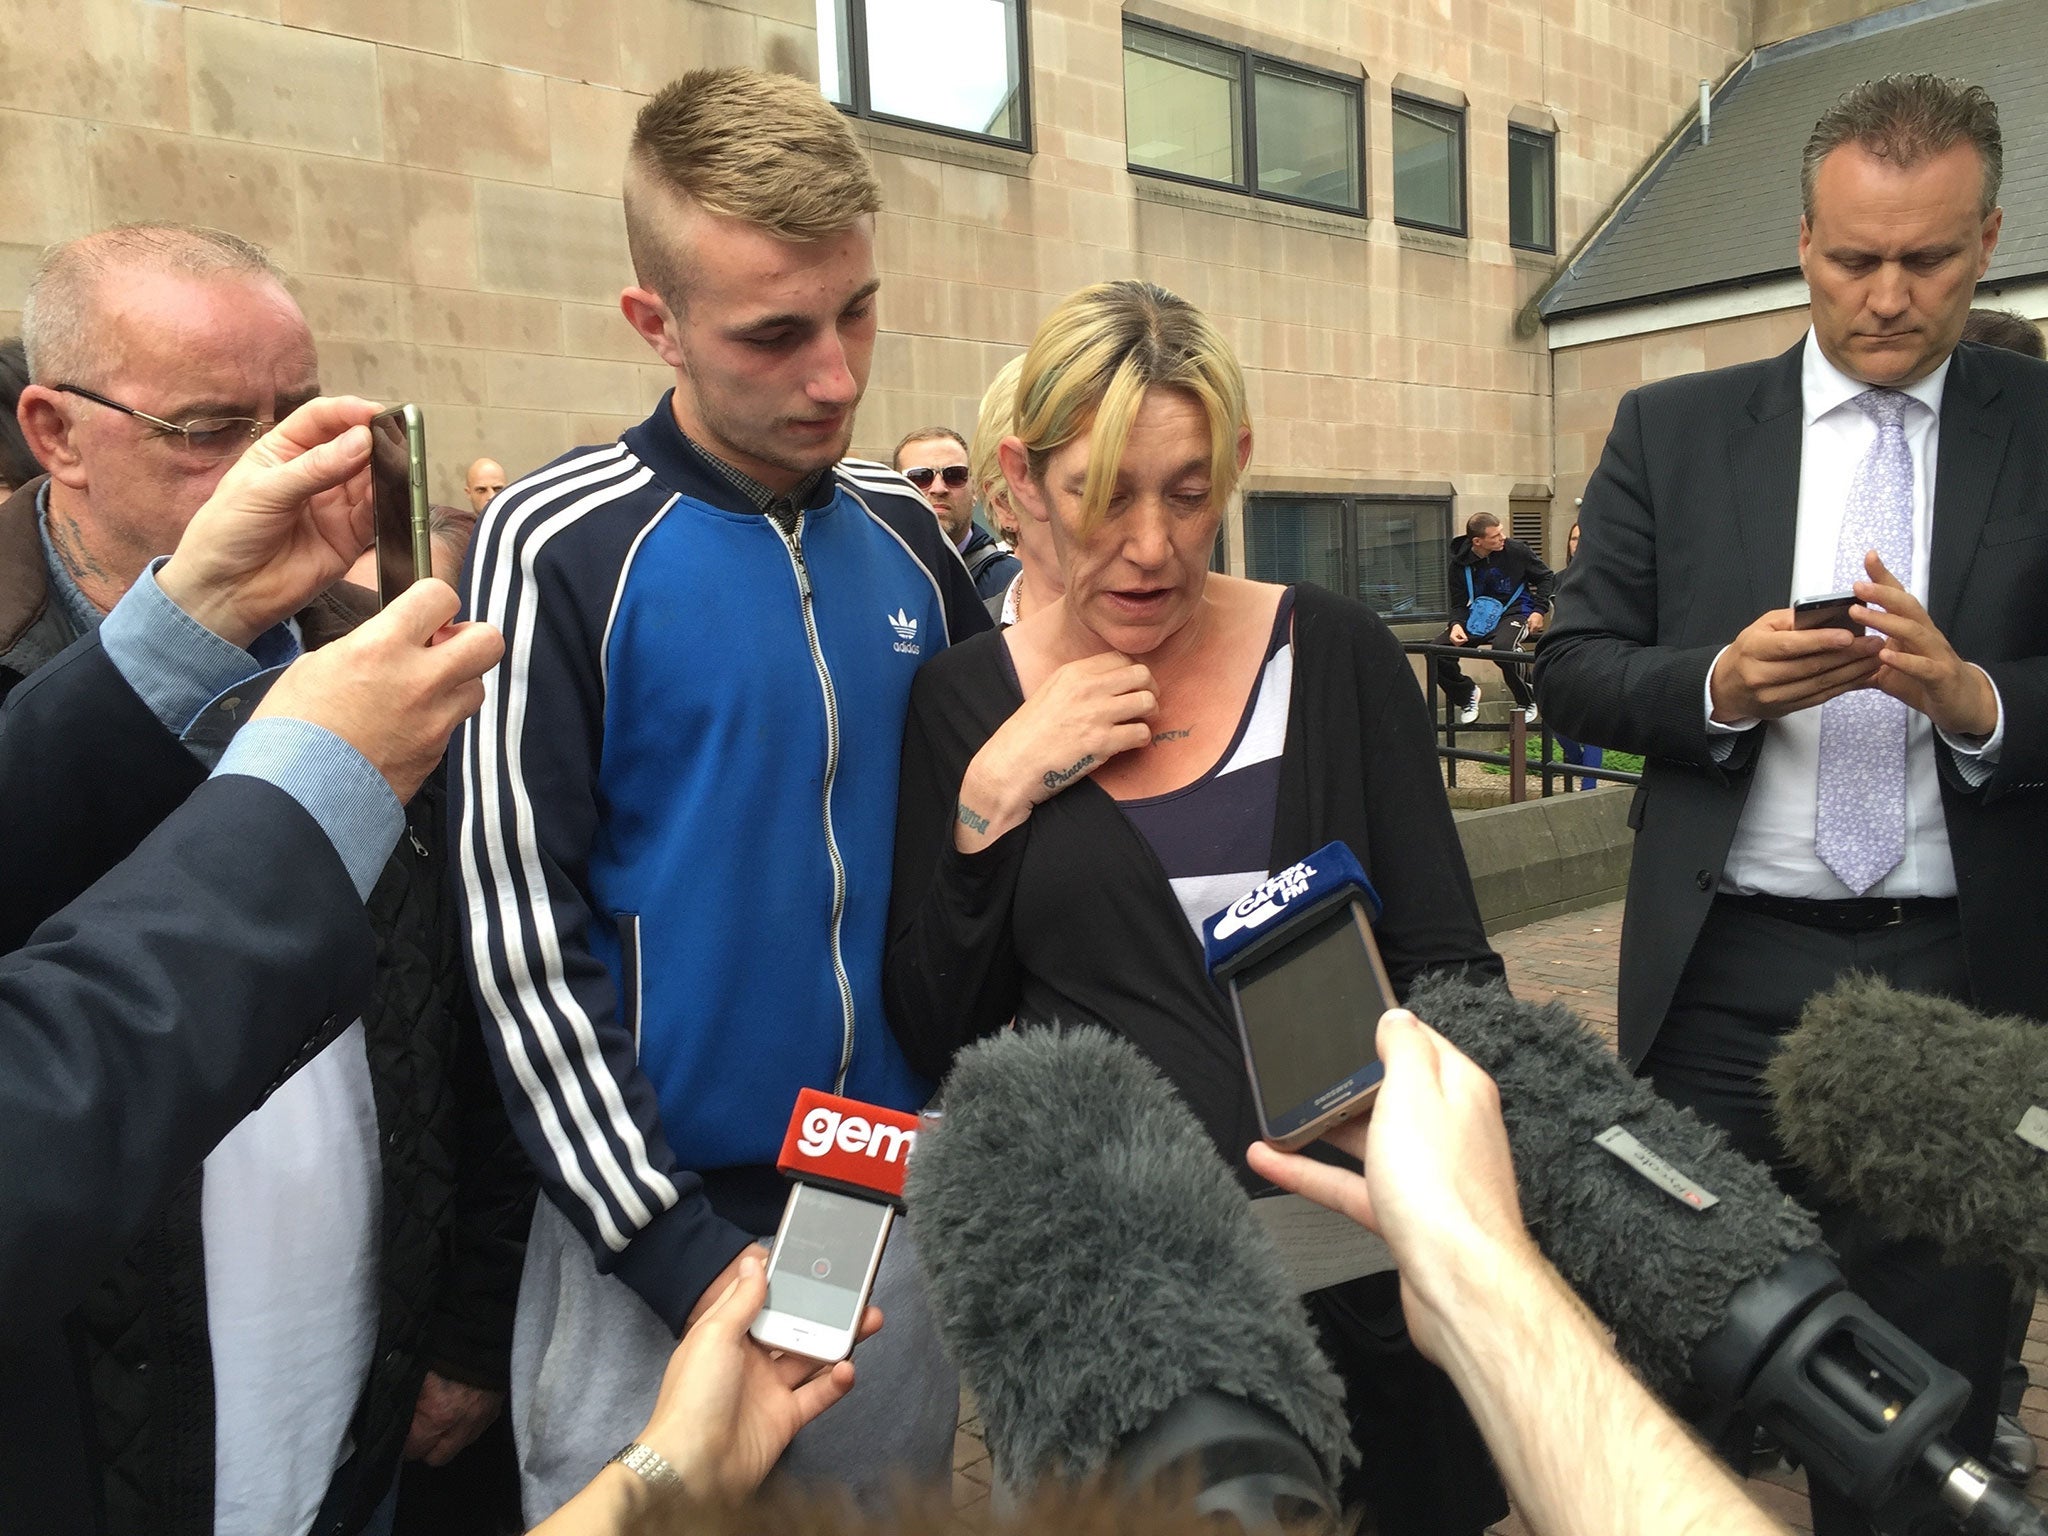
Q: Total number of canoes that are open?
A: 0